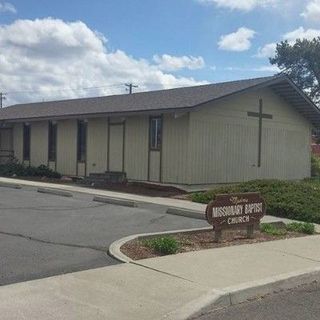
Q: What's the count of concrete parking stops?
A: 4